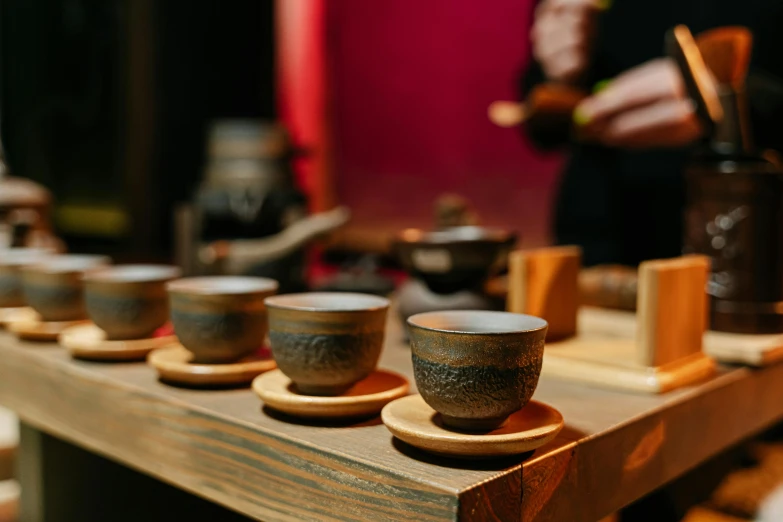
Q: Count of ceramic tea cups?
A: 6